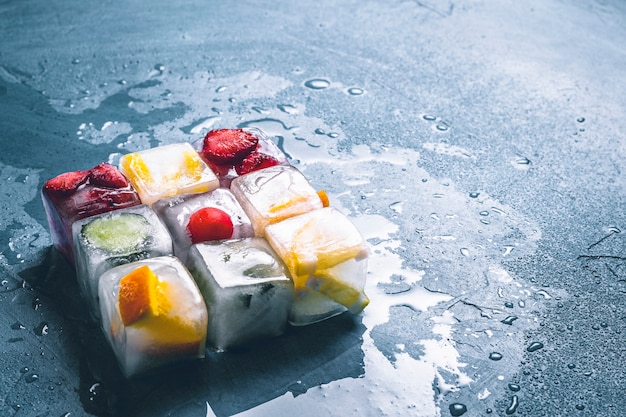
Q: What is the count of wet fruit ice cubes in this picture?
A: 9